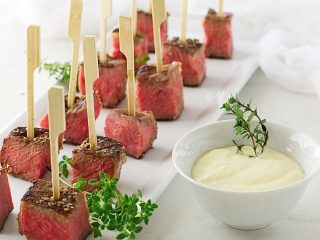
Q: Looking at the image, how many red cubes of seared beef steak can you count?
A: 12